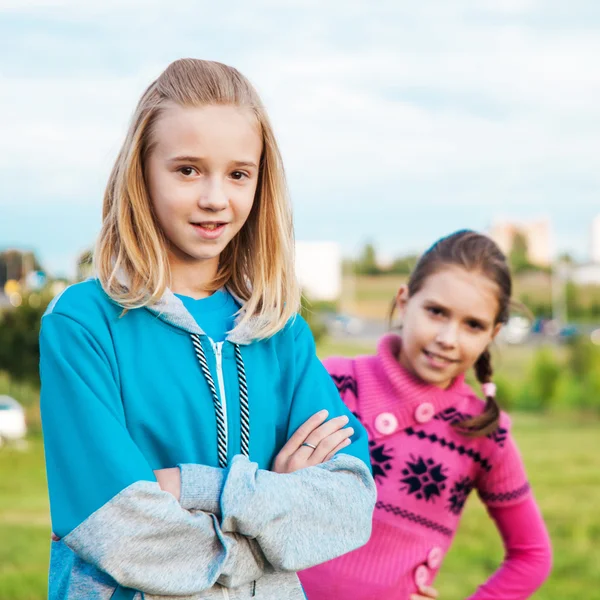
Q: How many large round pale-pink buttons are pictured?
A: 4